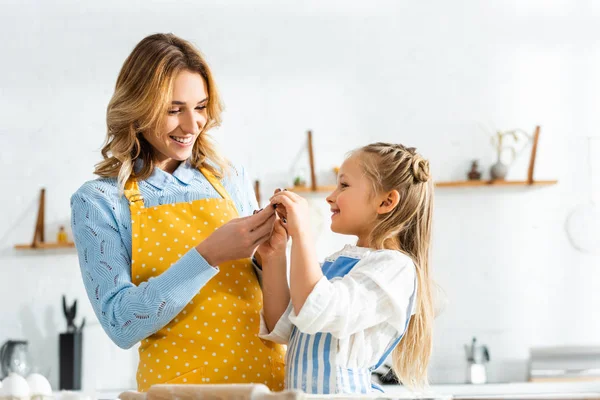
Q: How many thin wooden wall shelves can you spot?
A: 2